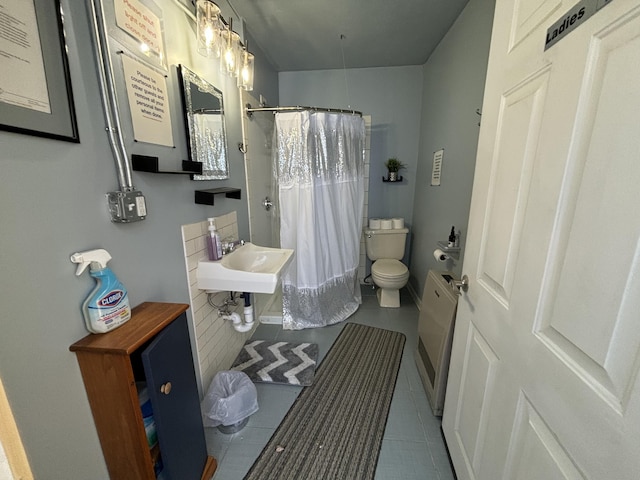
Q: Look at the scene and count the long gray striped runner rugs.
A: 1